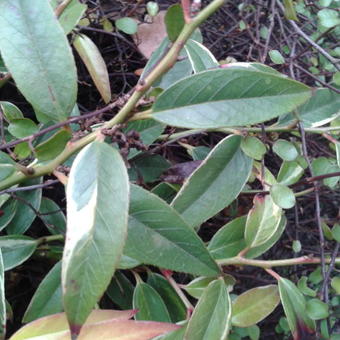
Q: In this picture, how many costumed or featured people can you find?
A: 0